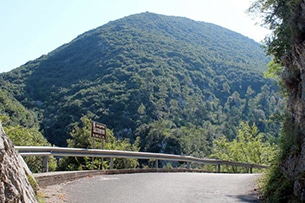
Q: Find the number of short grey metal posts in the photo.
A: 6